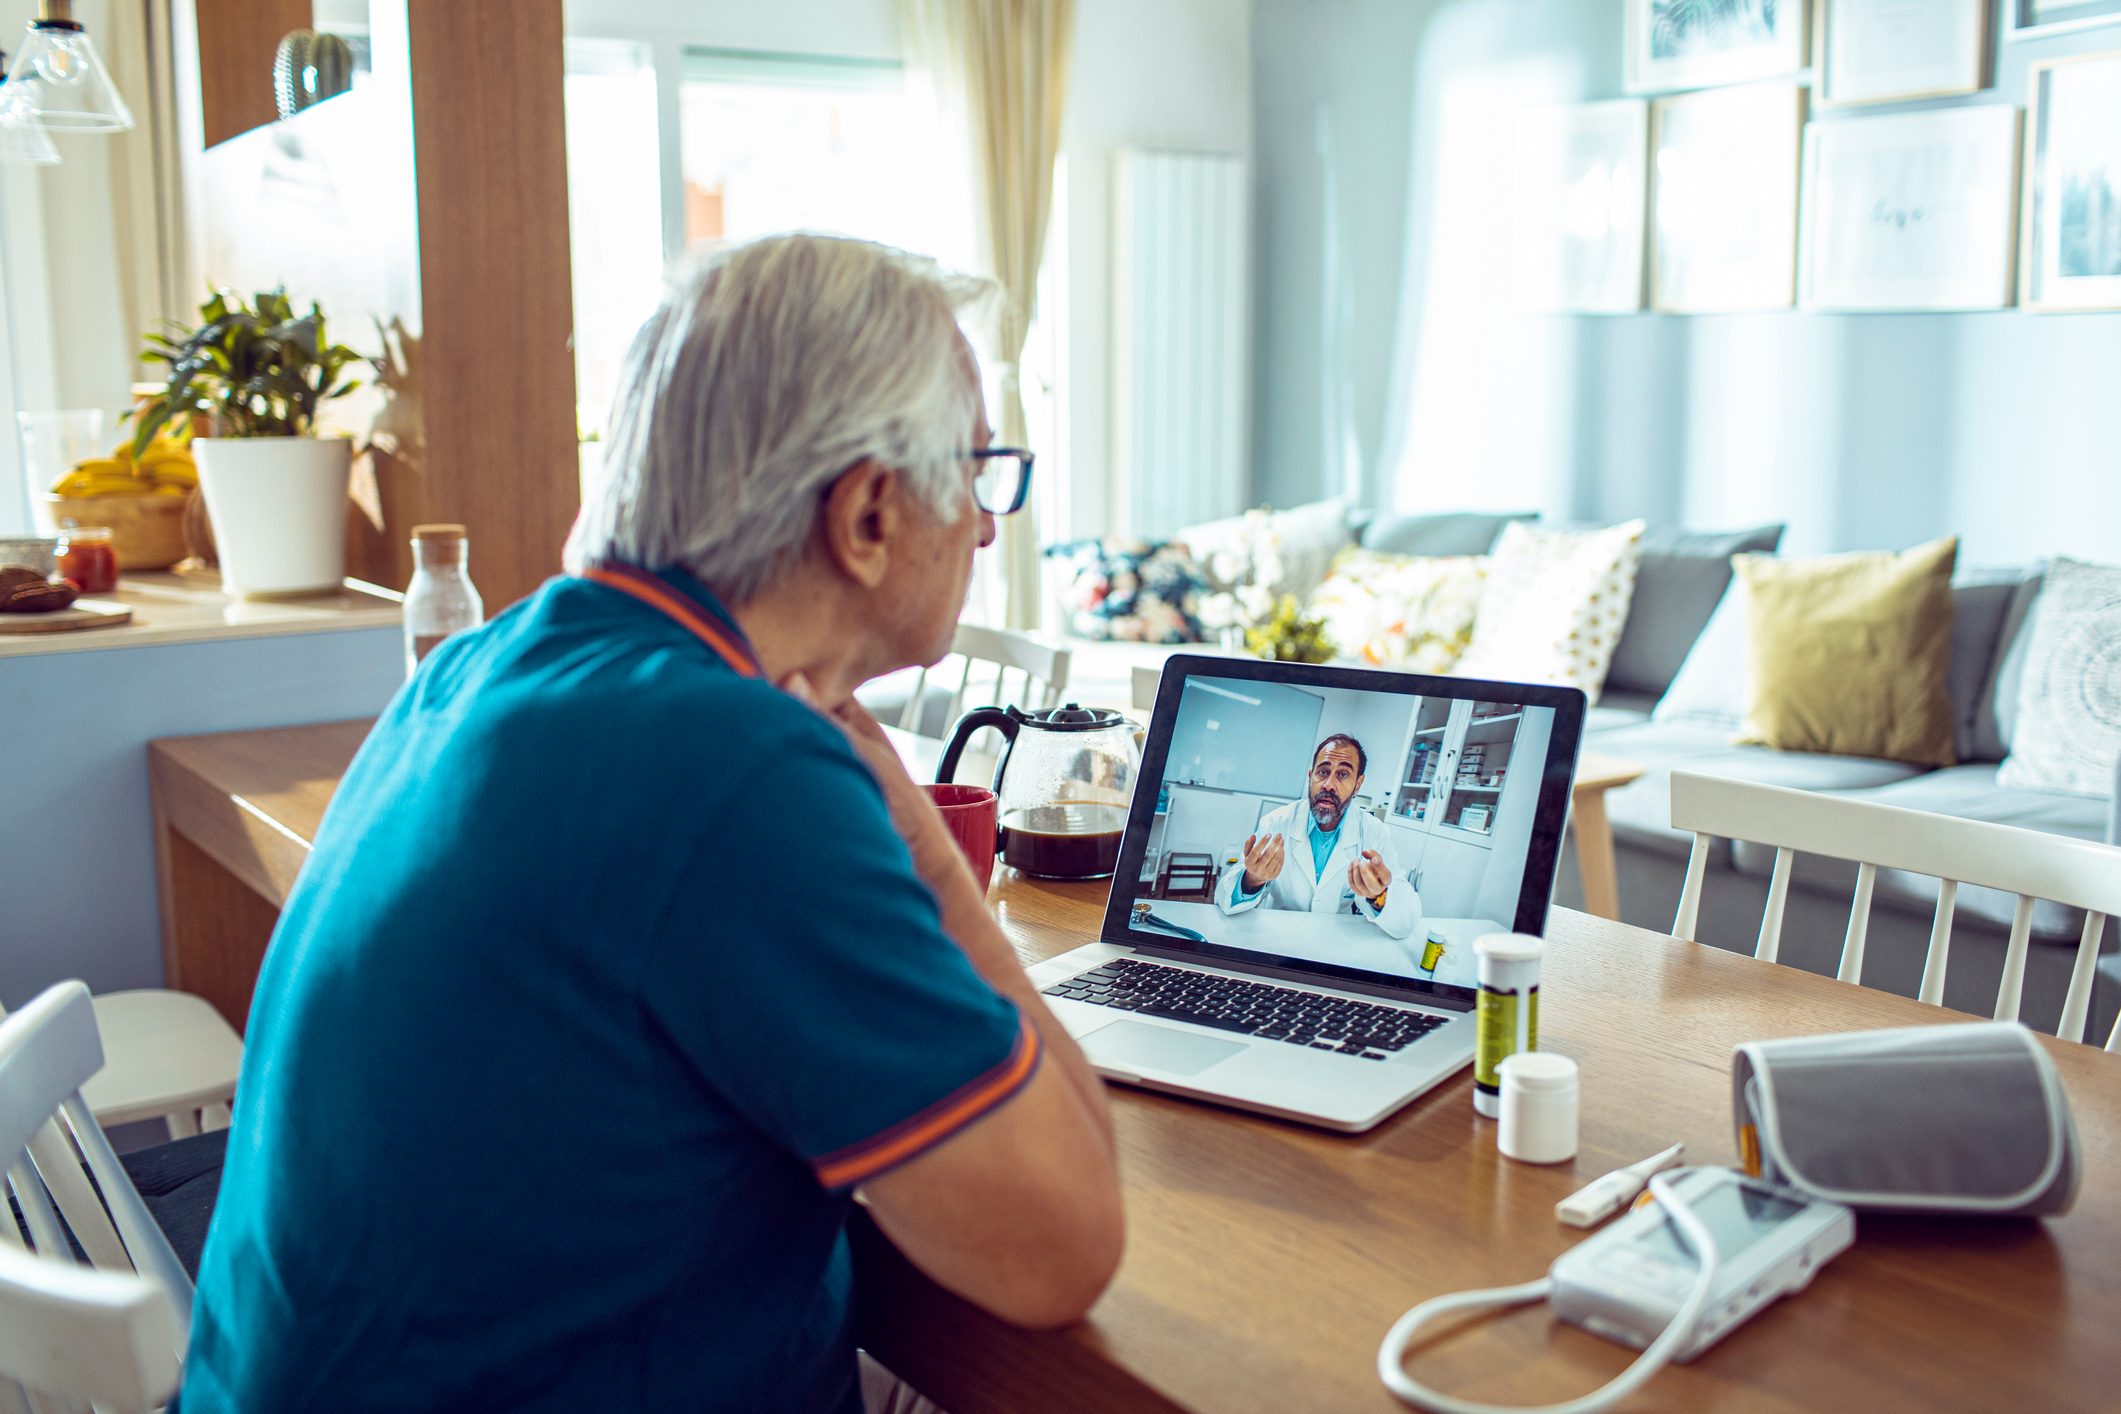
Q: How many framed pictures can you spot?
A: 7